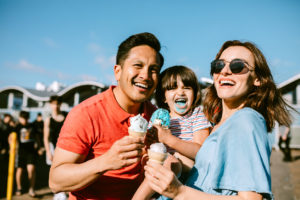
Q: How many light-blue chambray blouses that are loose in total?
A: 1